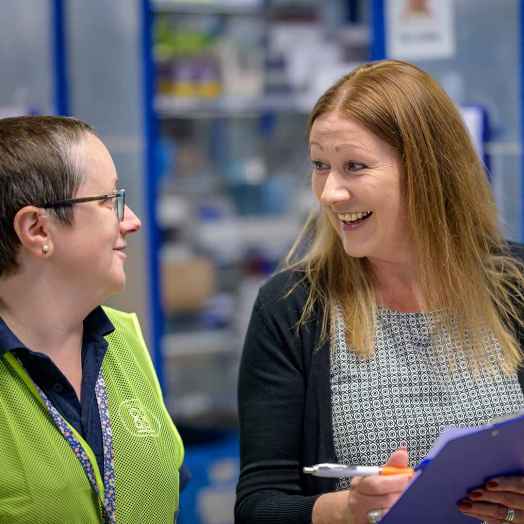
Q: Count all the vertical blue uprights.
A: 4